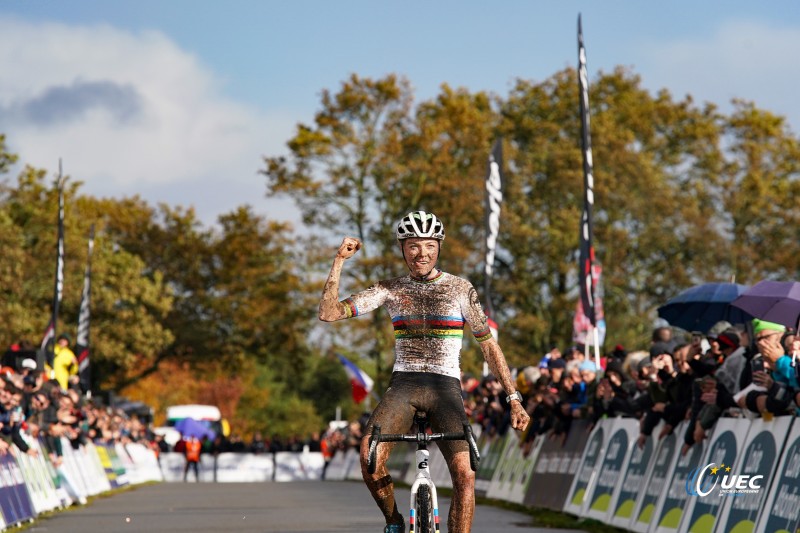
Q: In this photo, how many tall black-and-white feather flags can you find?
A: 4